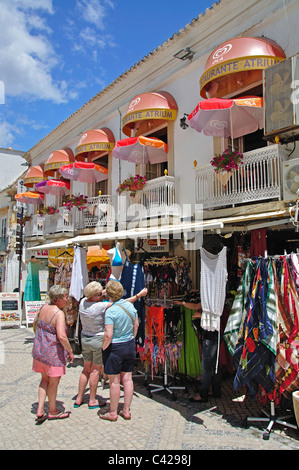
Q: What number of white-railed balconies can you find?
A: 5